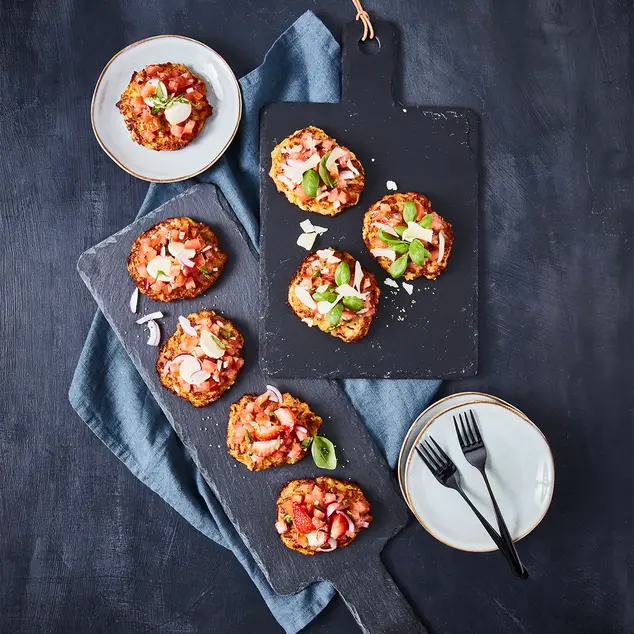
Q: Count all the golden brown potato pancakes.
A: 8